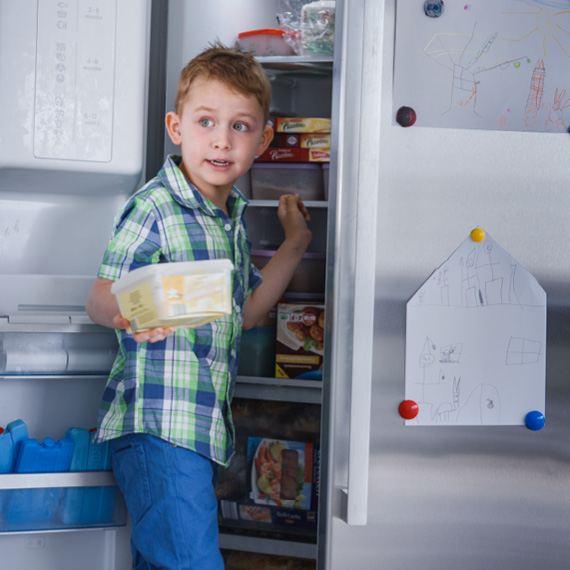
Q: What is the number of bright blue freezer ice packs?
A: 3